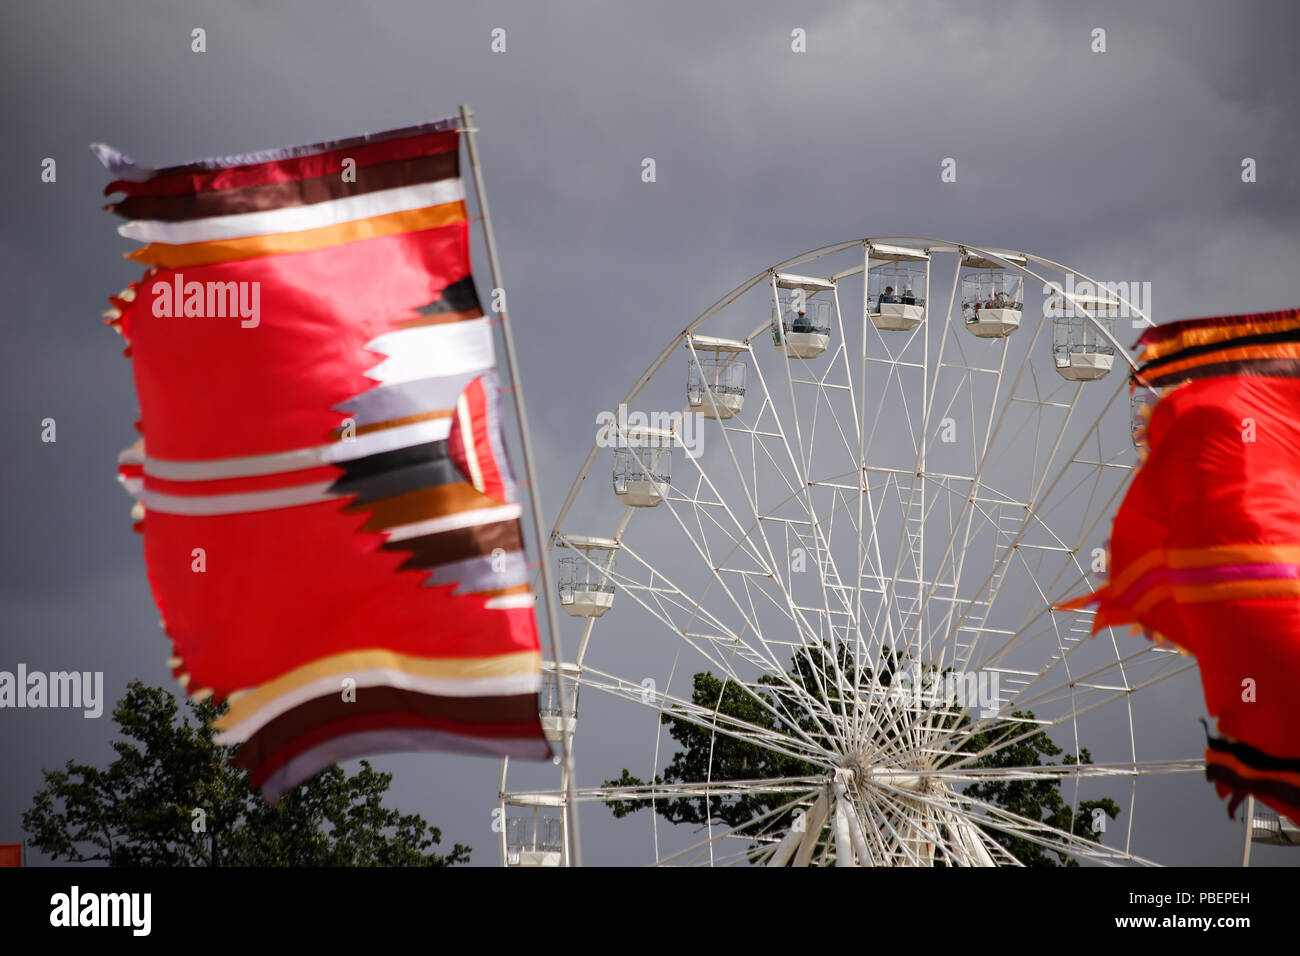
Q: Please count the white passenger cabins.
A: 11